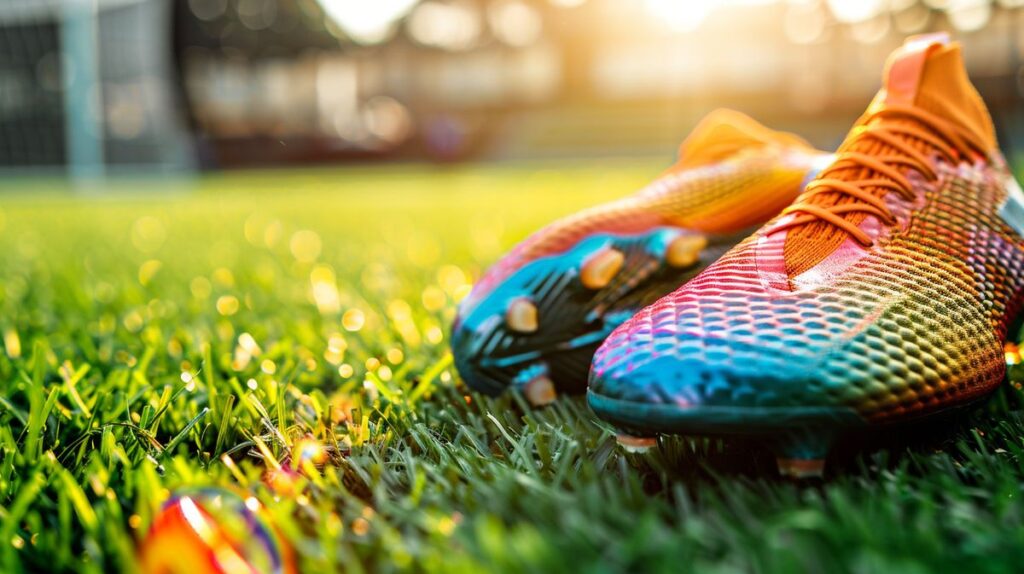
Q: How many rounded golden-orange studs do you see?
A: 4